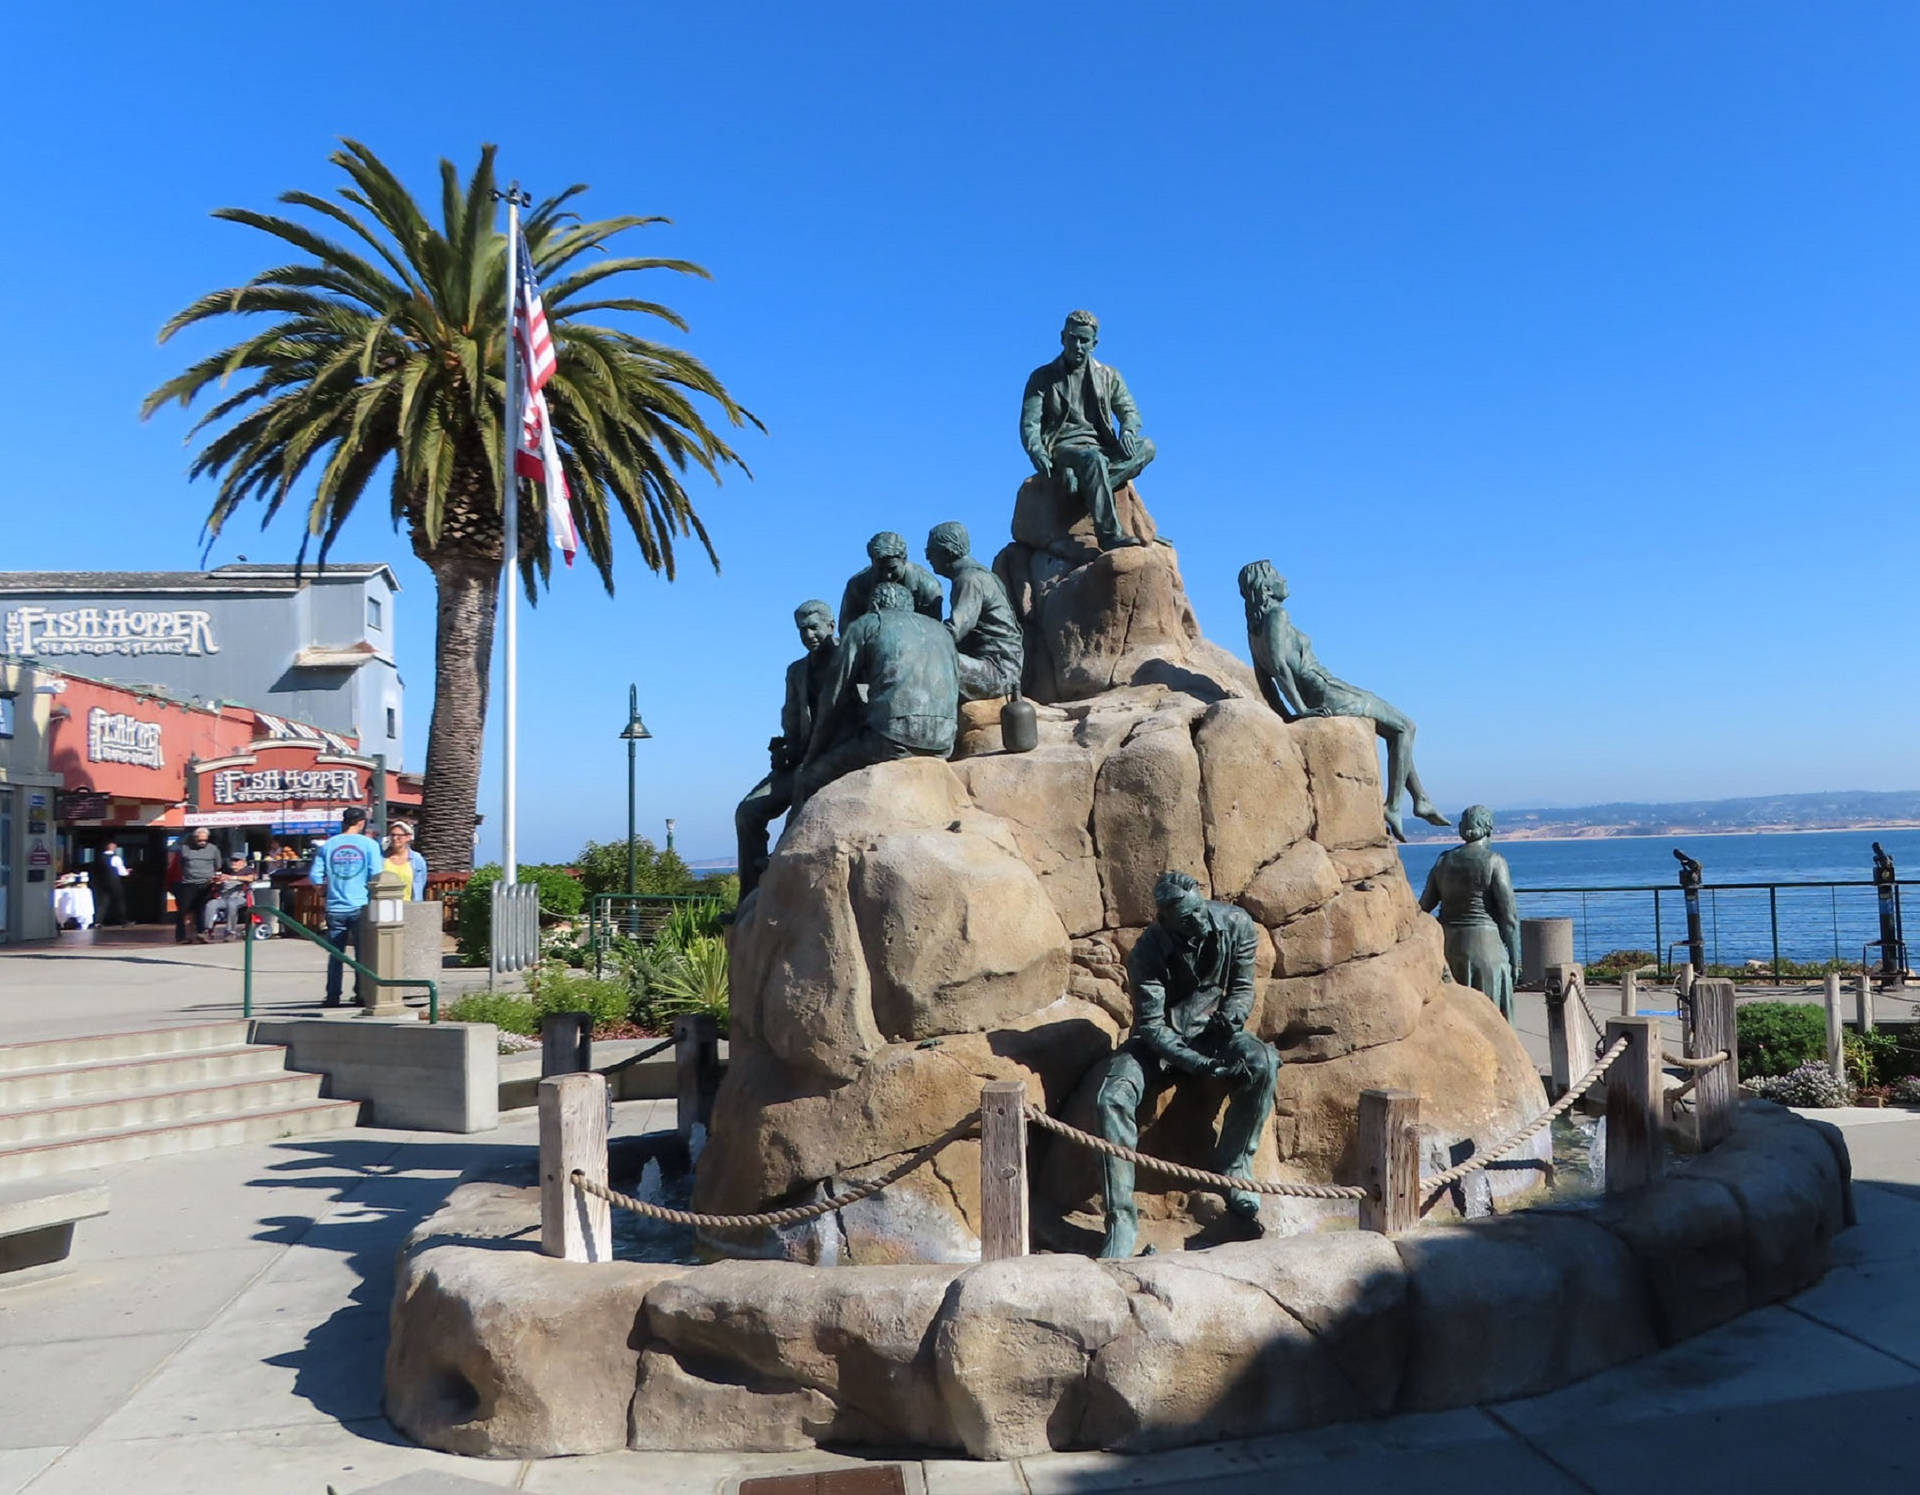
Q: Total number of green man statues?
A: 6